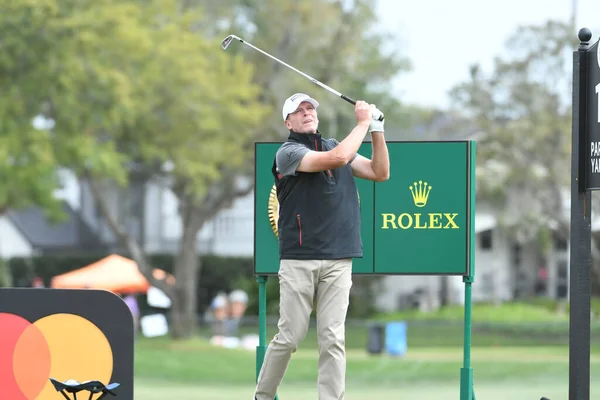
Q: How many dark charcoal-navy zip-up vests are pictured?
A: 1